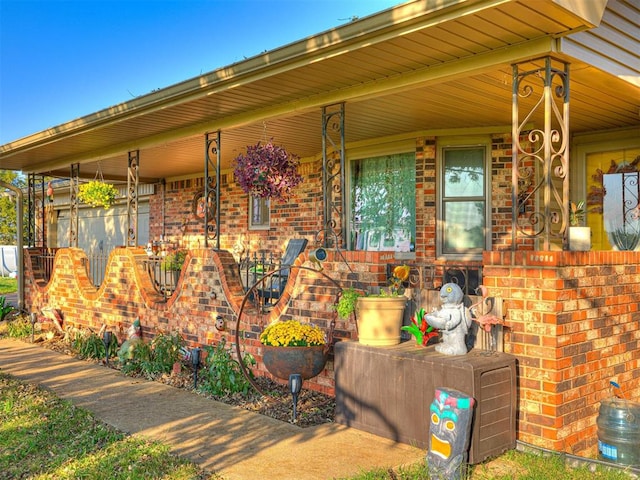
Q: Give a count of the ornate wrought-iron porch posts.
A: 6